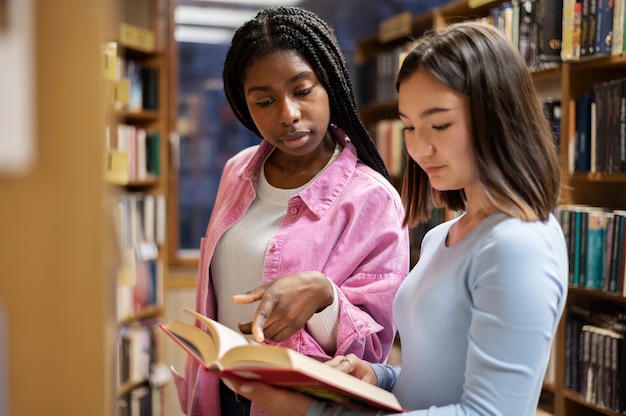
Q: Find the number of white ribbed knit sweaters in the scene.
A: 1